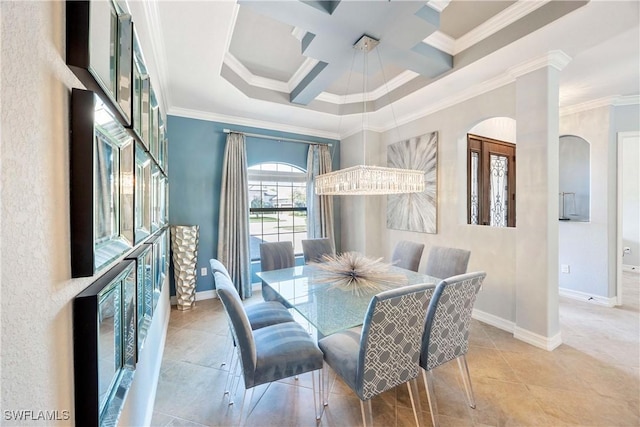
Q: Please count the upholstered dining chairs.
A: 8